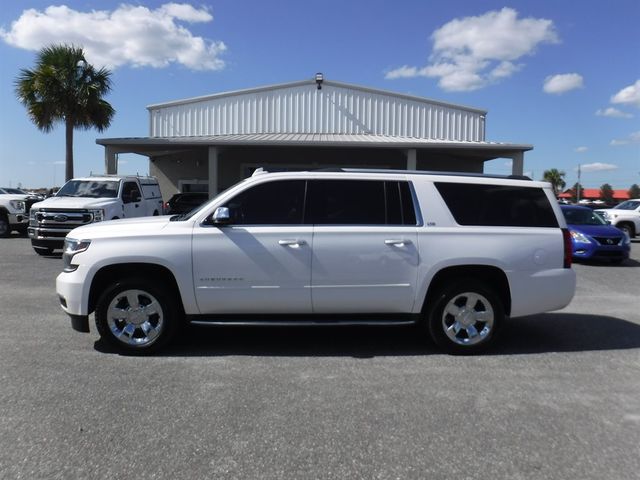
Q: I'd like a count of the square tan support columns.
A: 4